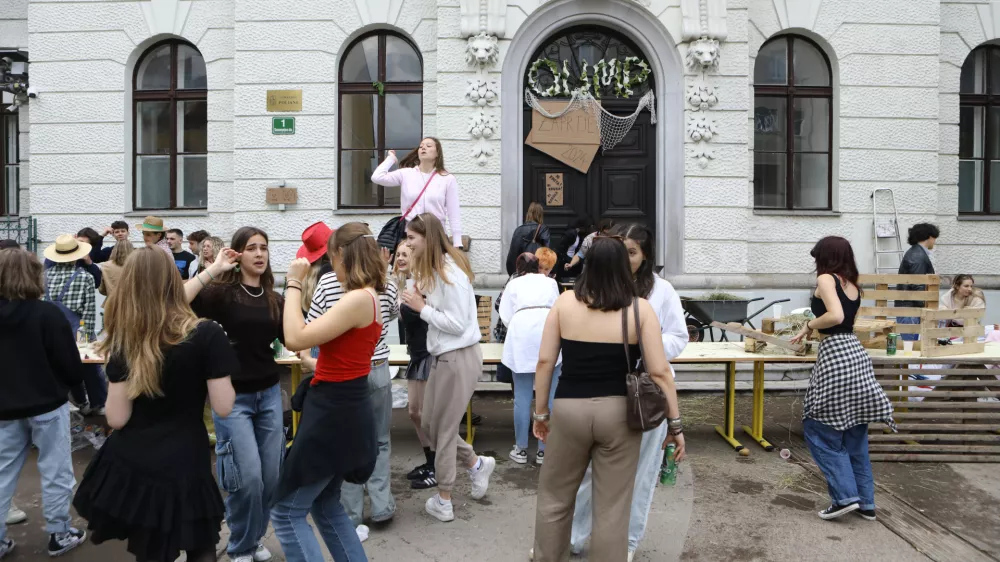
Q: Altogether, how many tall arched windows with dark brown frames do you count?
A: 4